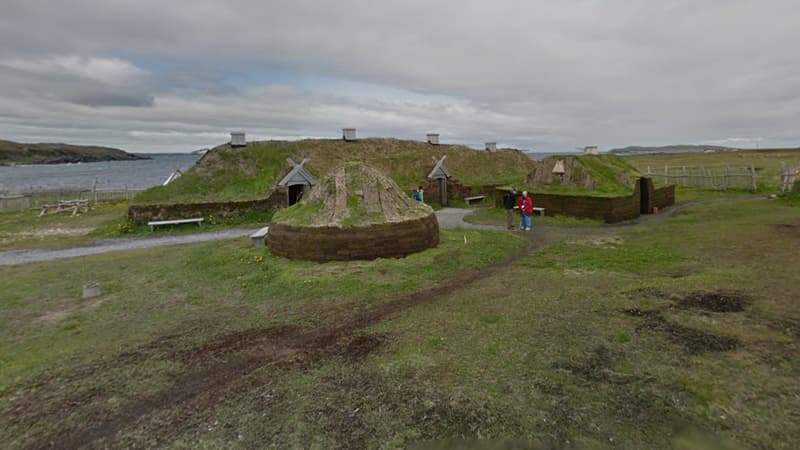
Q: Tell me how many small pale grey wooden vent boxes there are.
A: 5